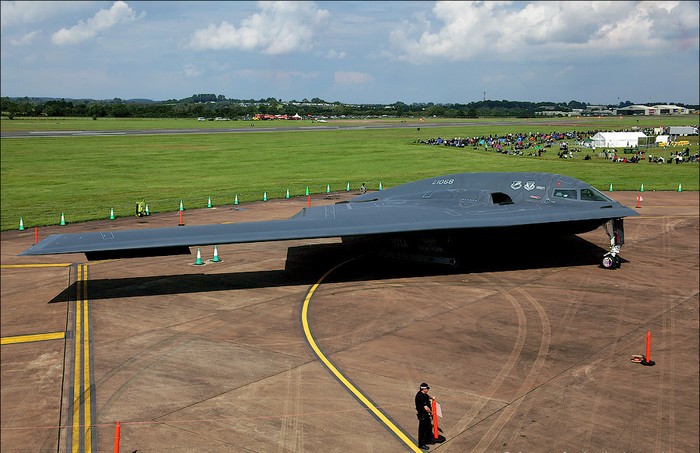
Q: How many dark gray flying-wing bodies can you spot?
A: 1